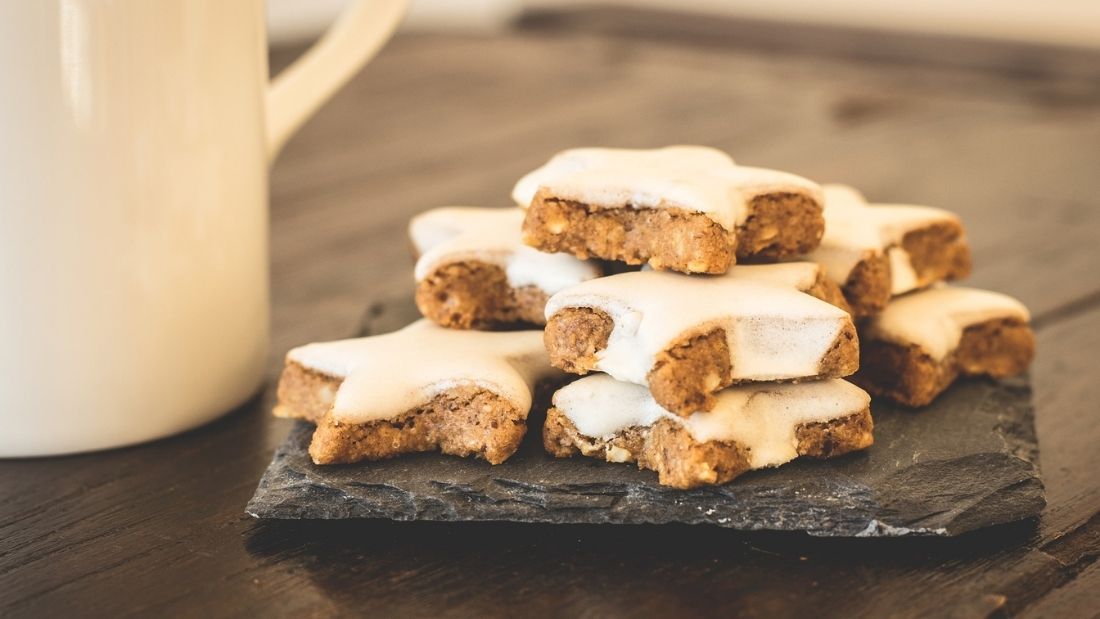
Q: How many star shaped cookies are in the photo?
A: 7